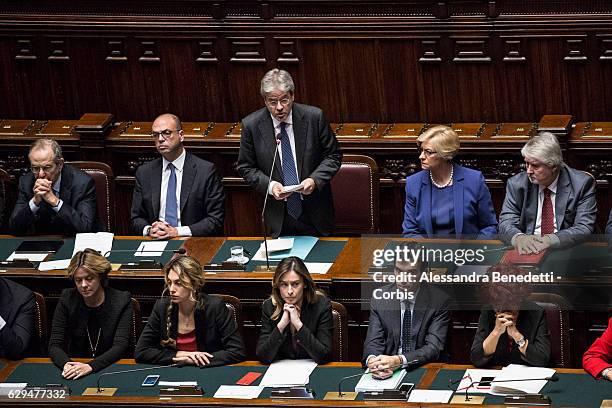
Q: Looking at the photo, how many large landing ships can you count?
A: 0